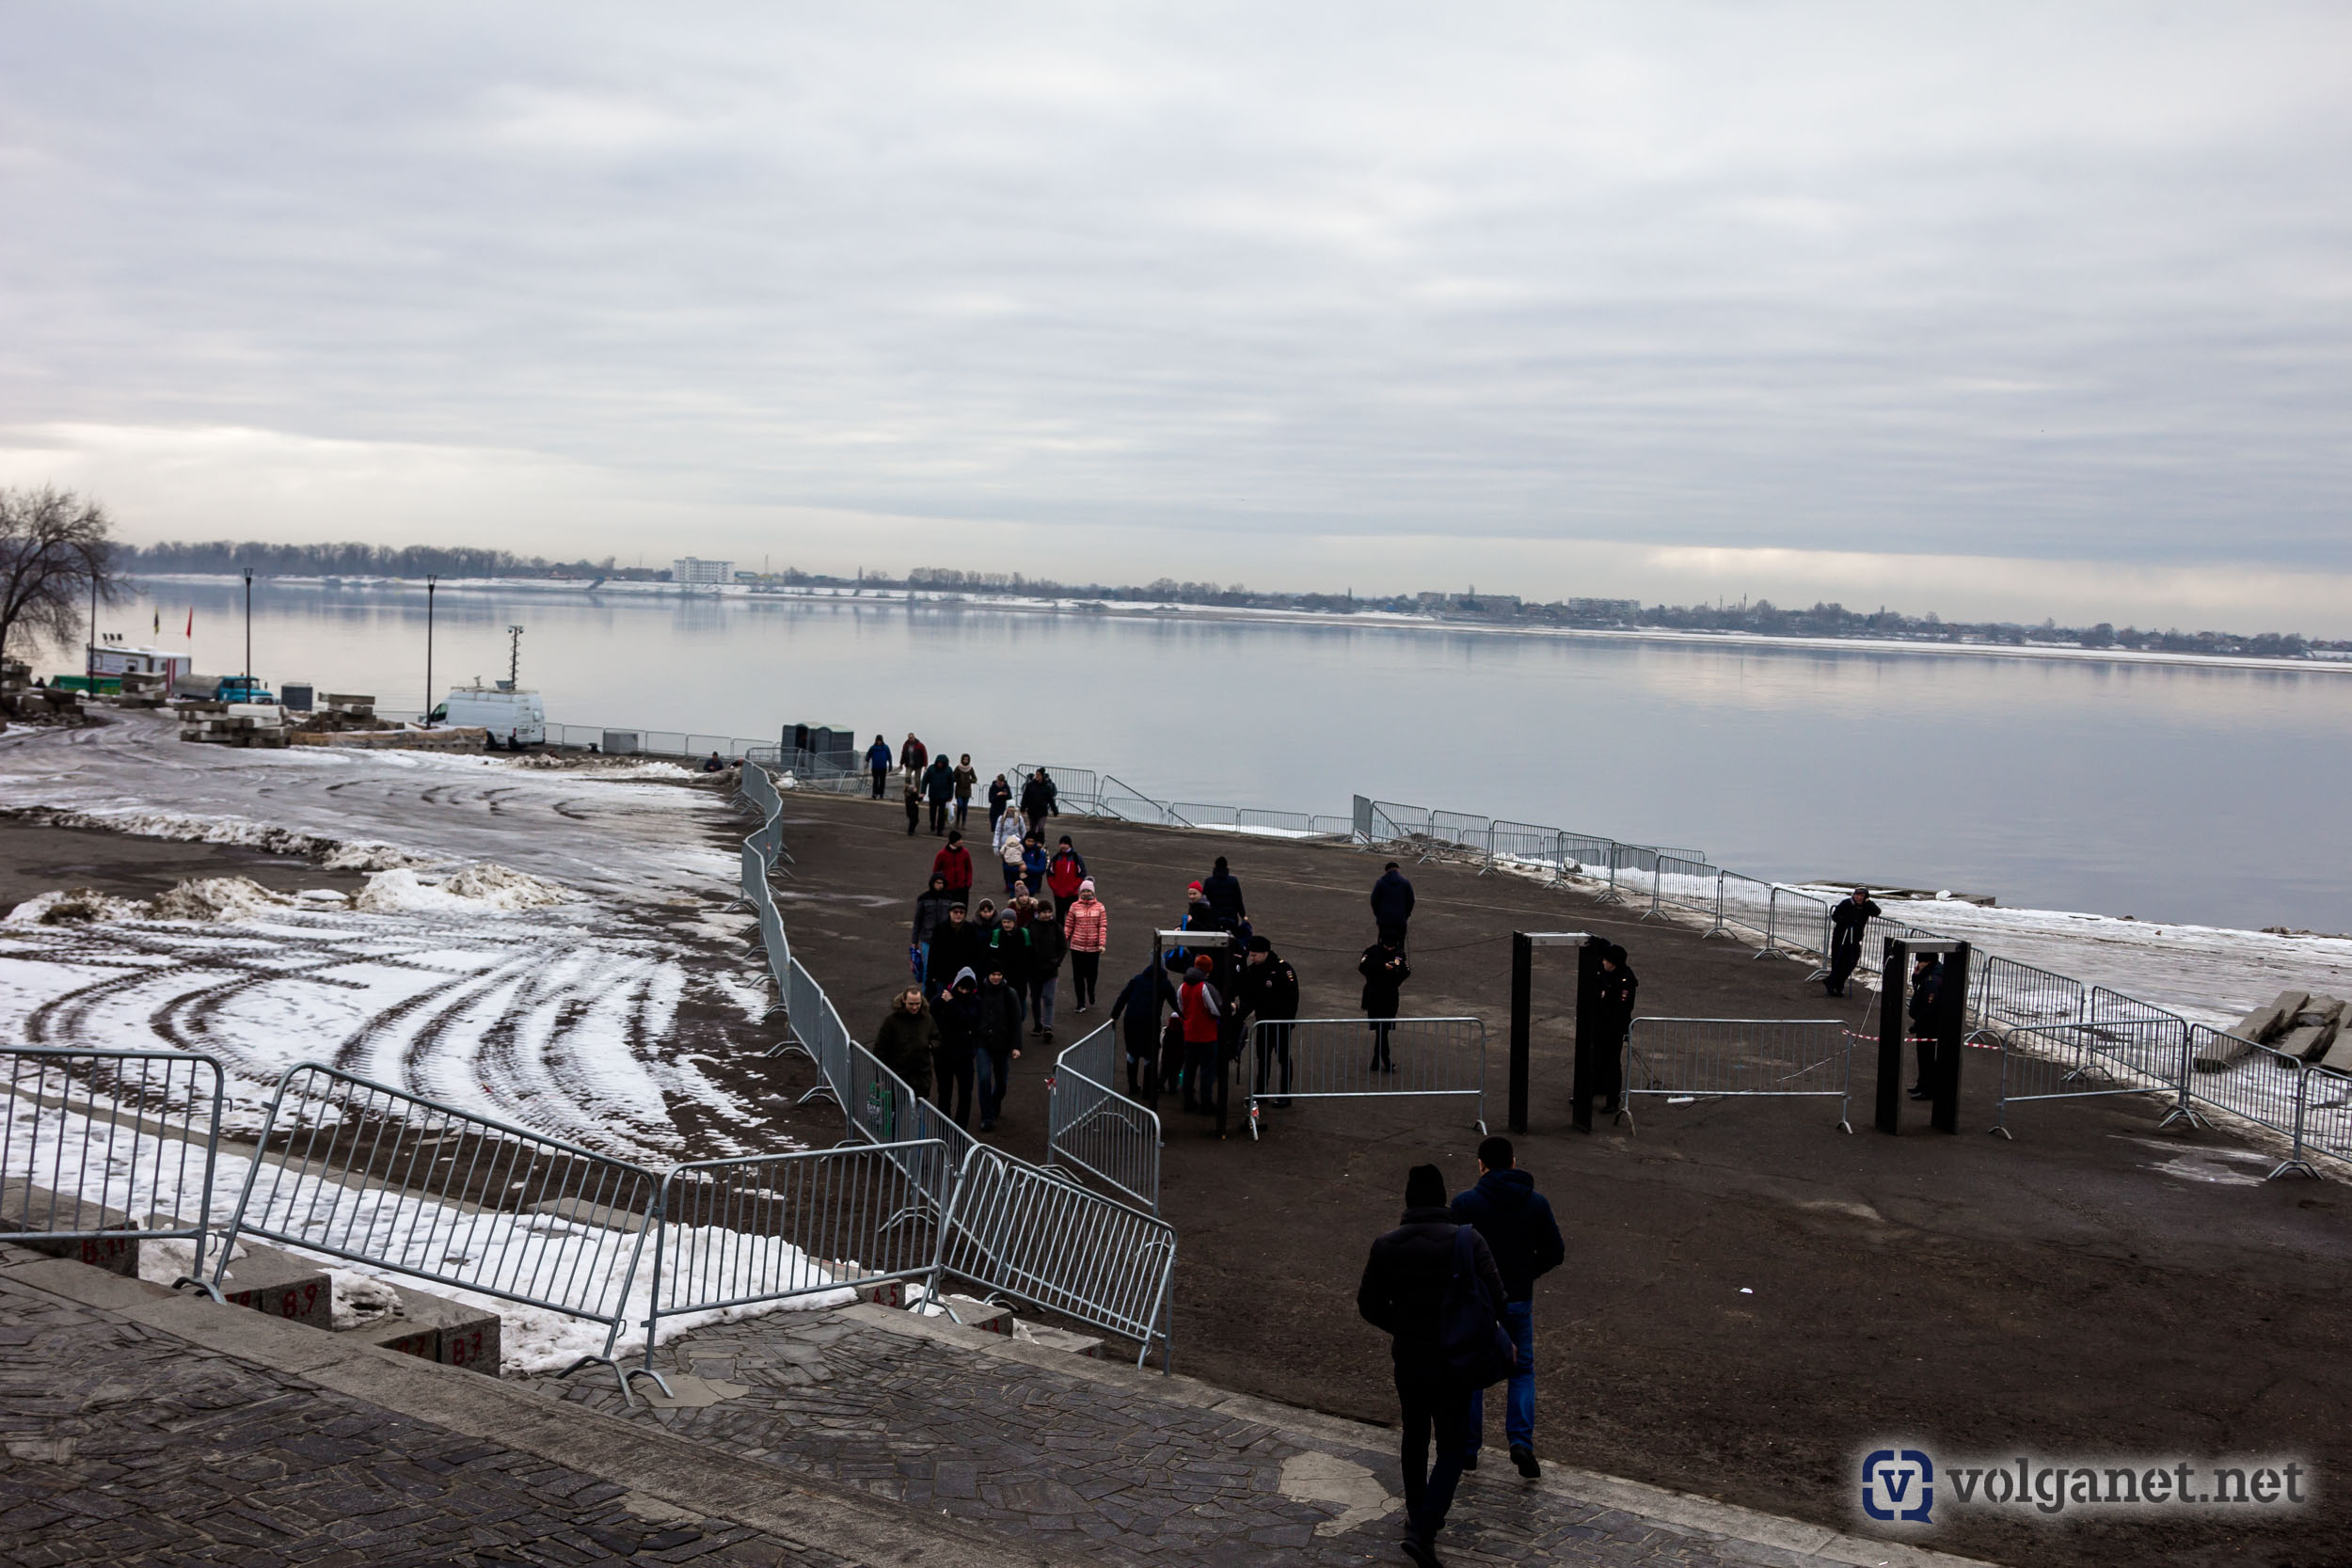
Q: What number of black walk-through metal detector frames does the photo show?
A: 3